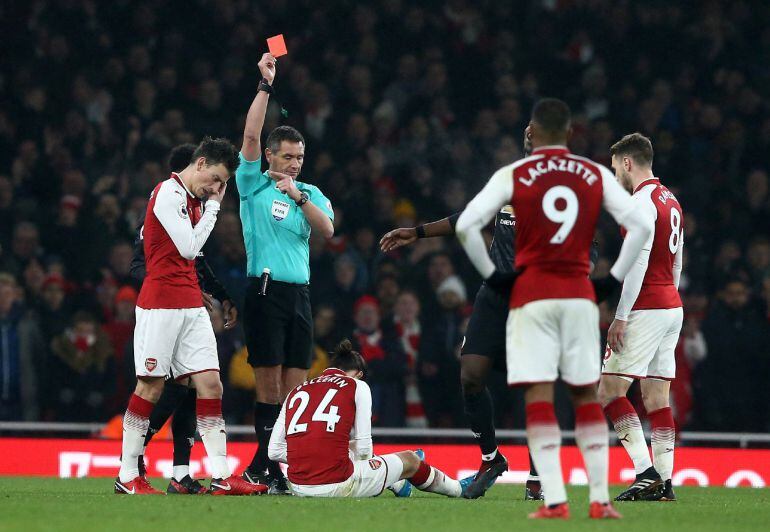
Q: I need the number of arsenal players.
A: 4